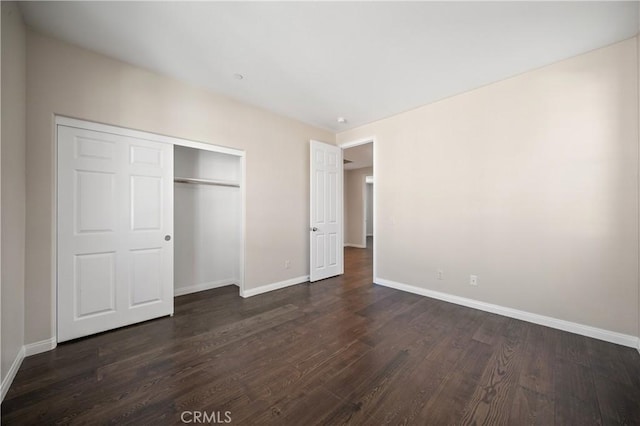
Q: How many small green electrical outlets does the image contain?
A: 0